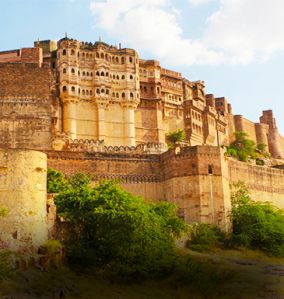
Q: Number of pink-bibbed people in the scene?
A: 0